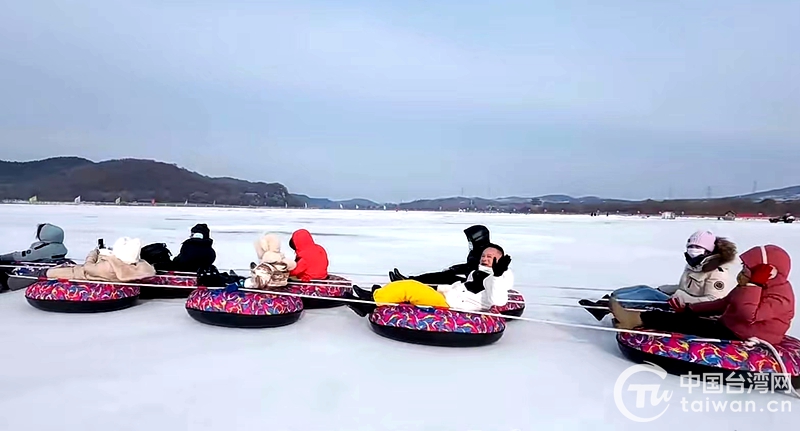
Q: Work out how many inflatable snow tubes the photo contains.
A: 8